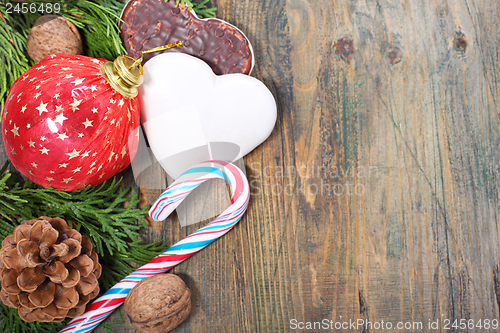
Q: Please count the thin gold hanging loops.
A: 1